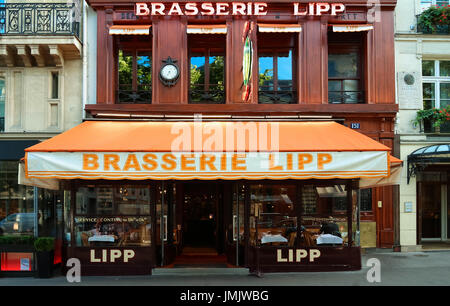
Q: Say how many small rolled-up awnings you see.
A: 4